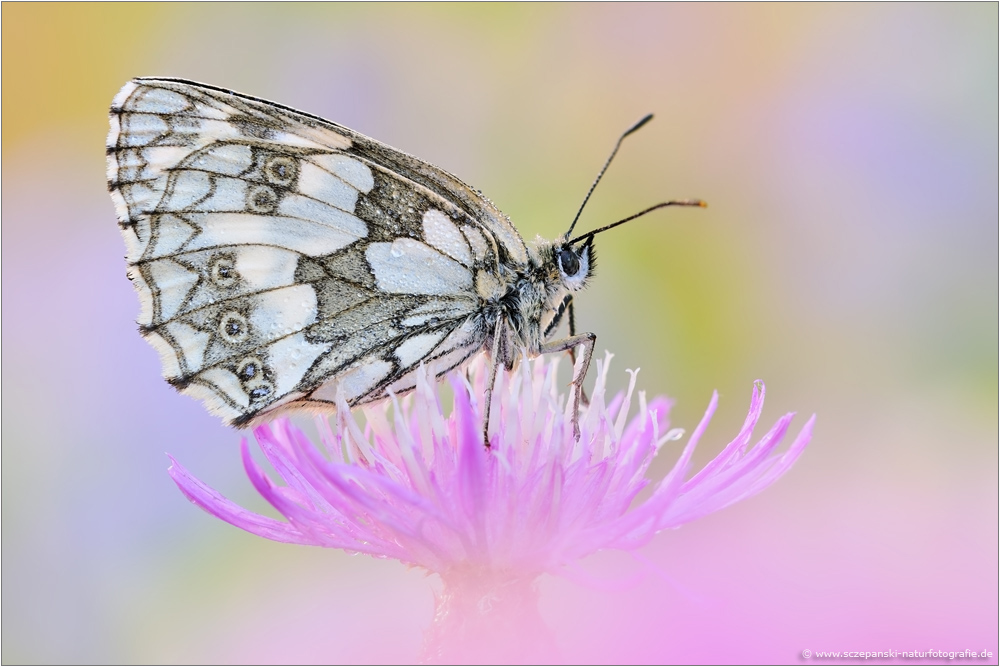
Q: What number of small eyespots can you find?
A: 6